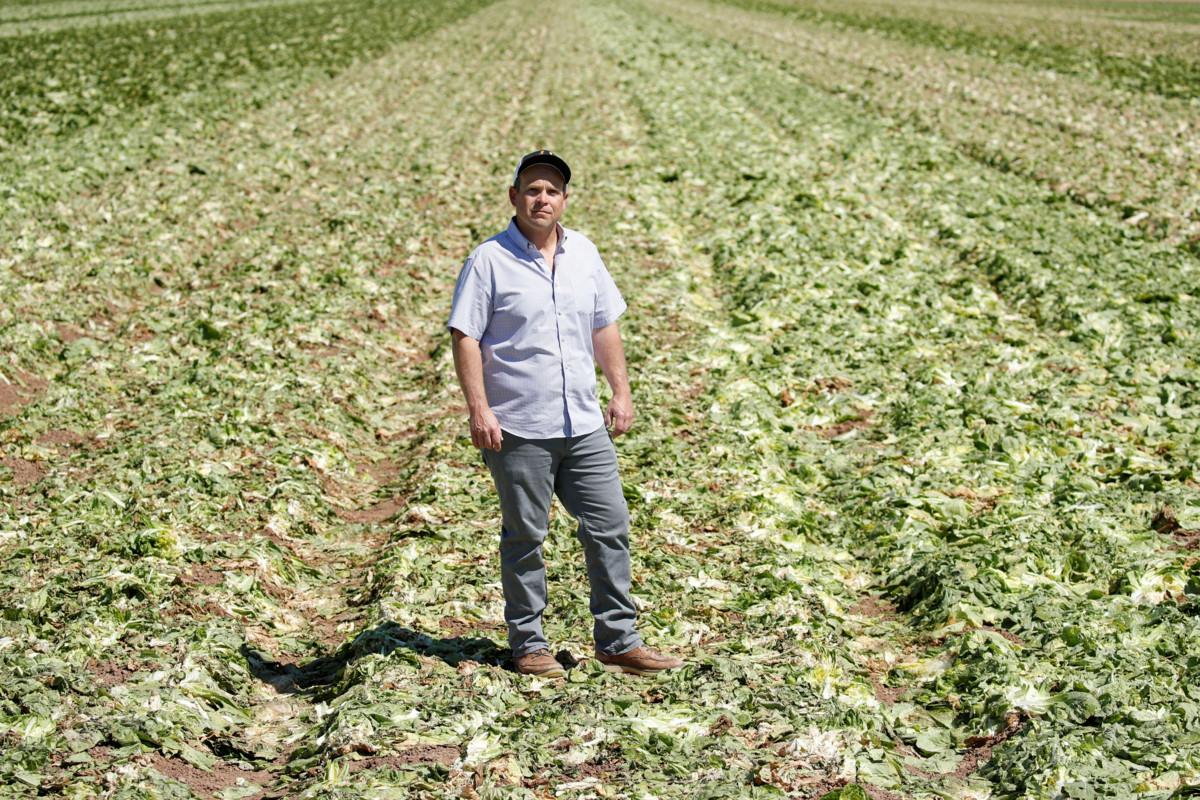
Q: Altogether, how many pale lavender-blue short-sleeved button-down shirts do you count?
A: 1